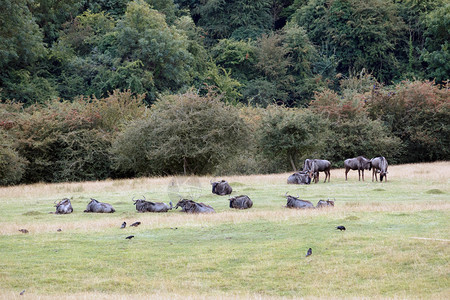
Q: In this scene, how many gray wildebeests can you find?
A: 13